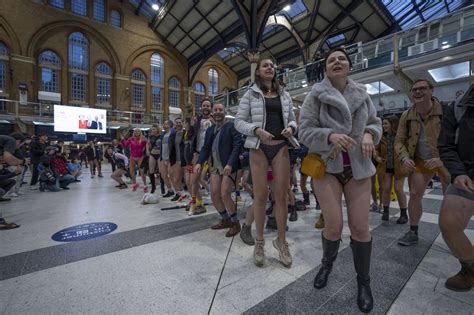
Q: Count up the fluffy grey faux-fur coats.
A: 1